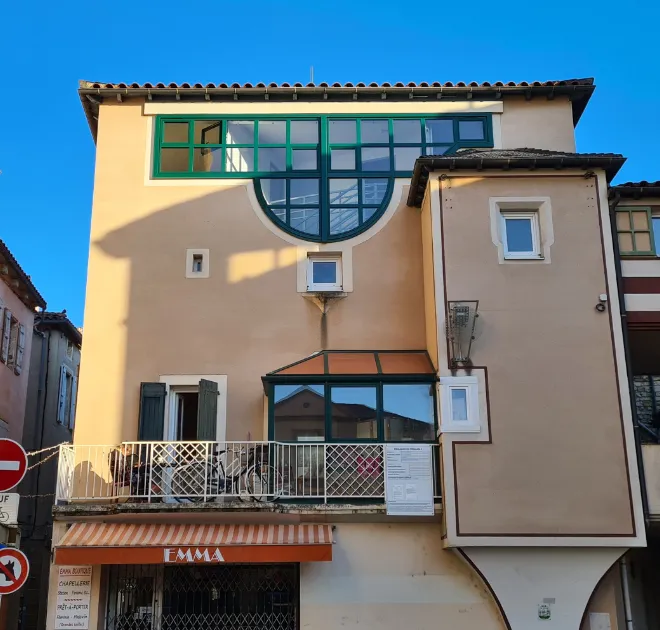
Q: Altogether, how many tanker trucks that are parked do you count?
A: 0